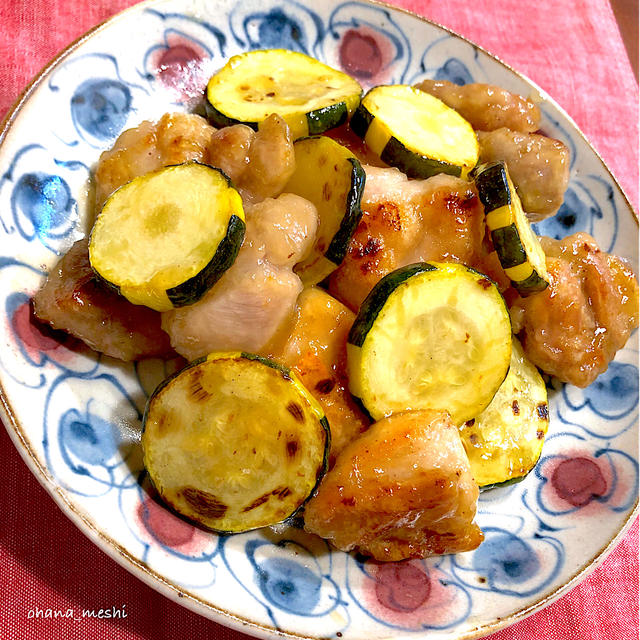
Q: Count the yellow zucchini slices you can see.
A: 8